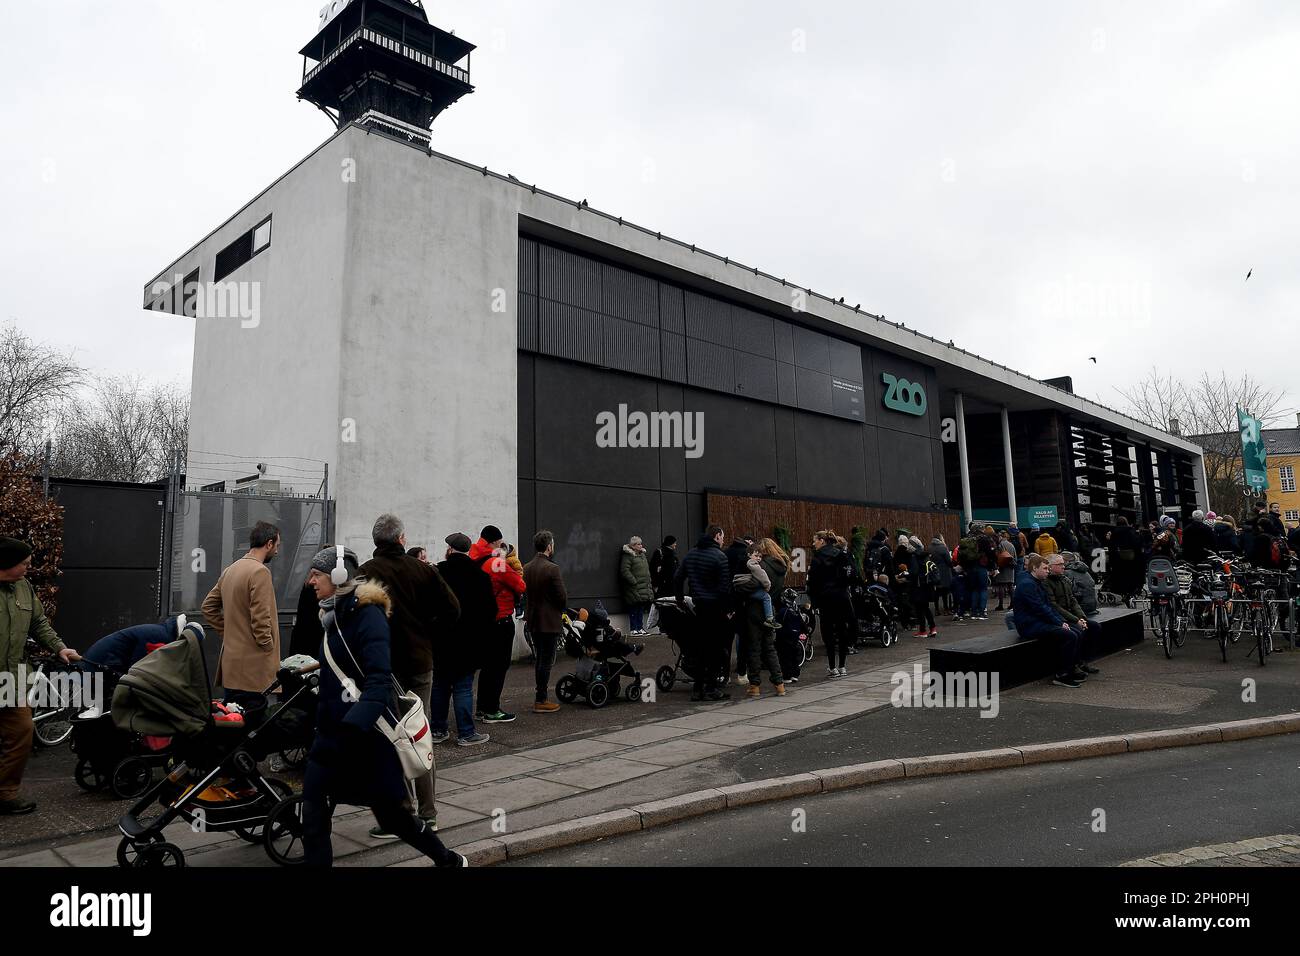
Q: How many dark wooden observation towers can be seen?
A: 1